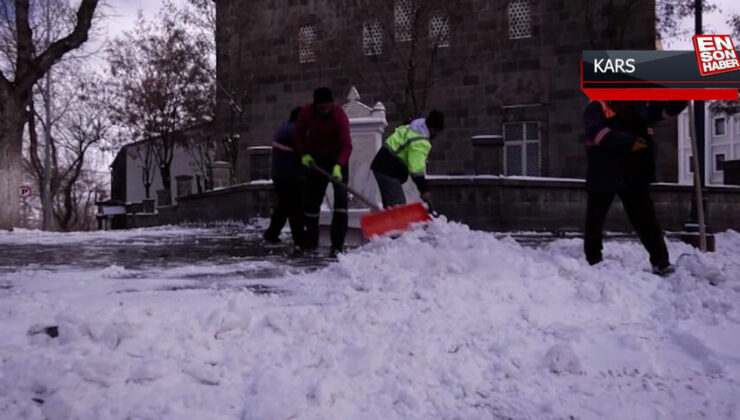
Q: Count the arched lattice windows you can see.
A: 5